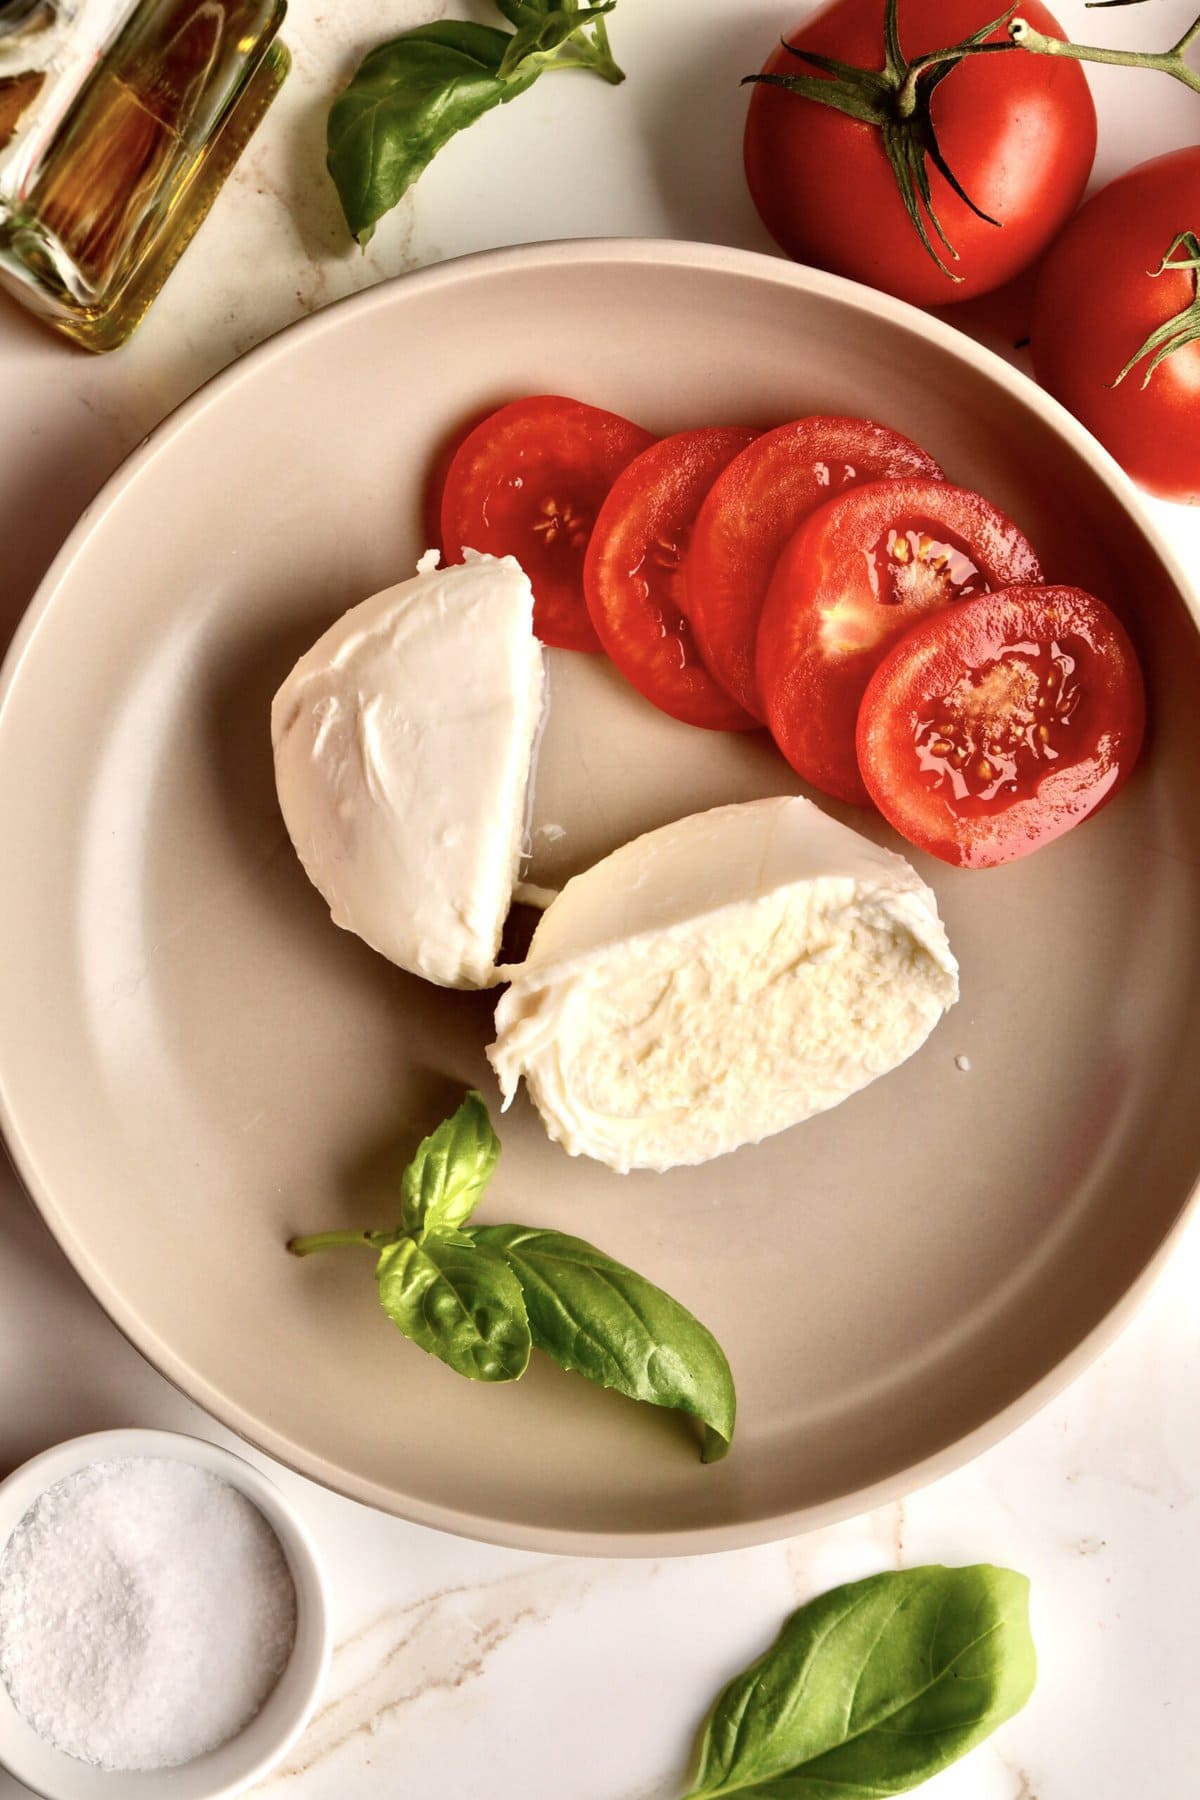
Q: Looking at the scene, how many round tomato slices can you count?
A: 5